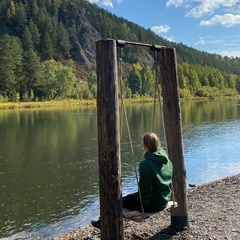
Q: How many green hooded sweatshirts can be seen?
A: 1